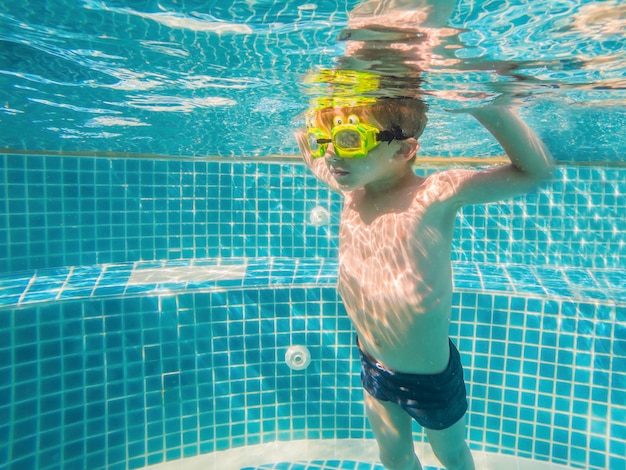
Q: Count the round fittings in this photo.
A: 2